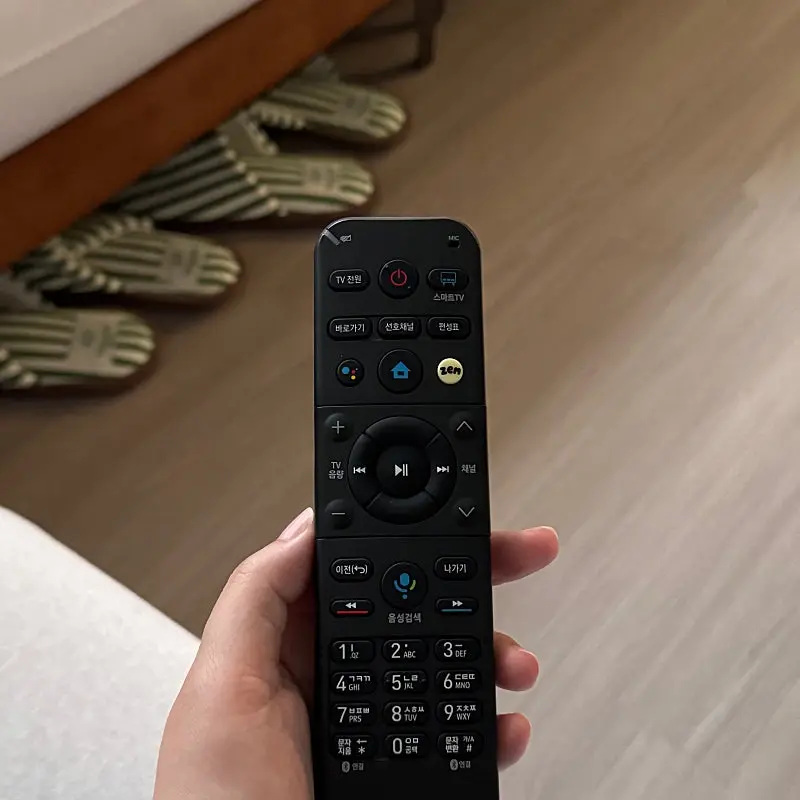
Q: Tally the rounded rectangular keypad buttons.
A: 12